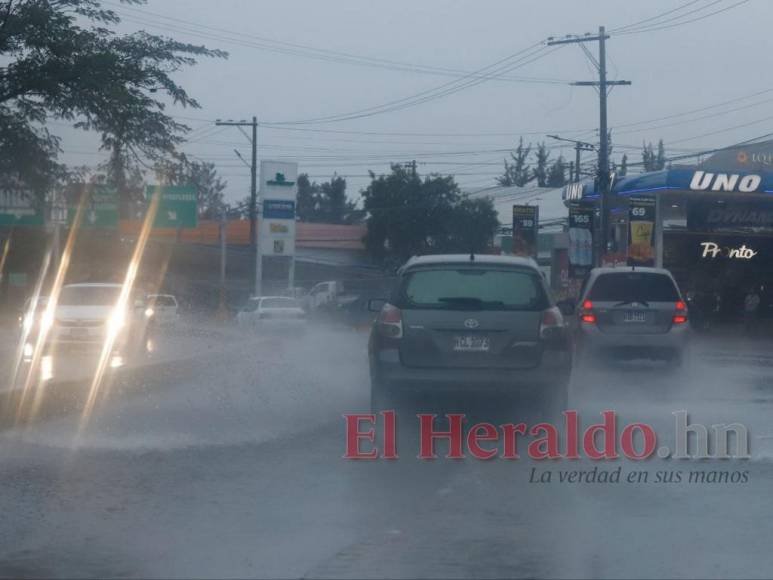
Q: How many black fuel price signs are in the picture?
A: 3